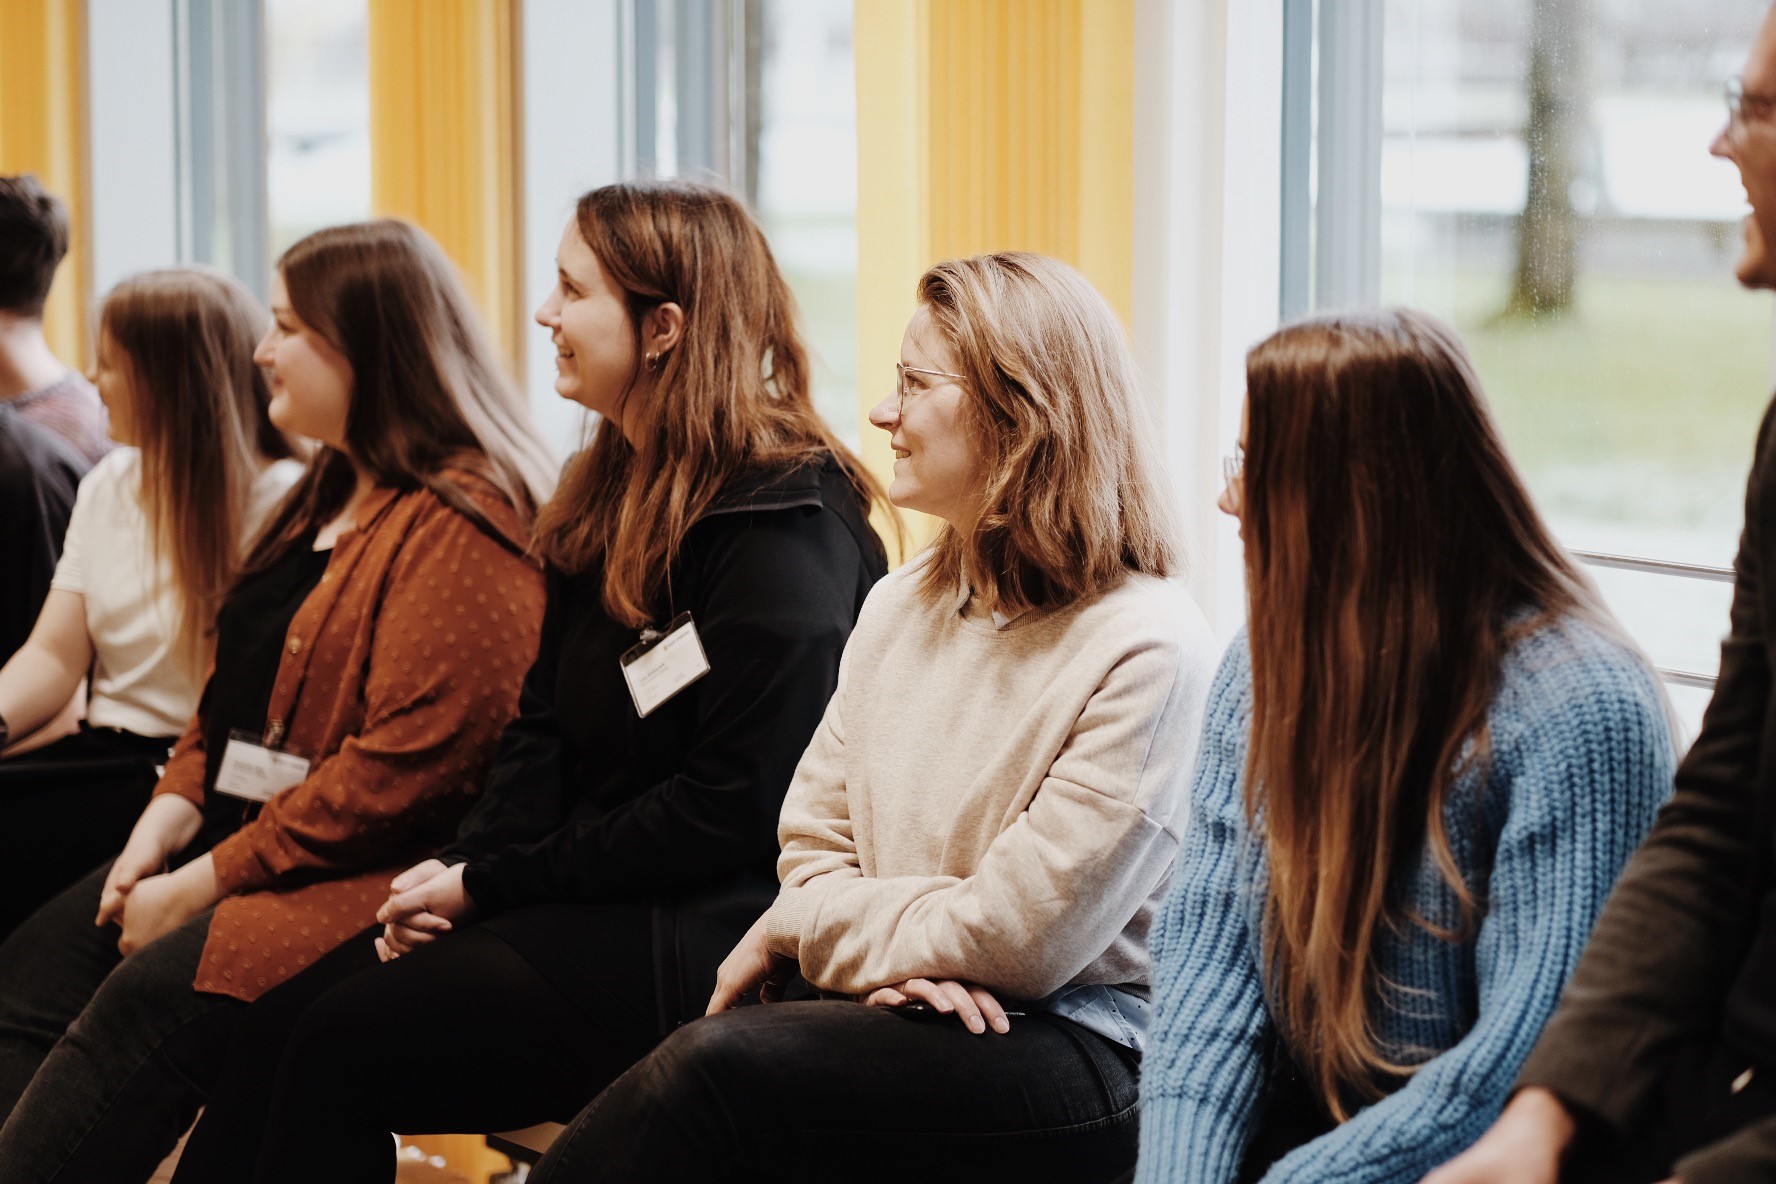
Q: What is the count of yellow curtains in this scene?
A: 3